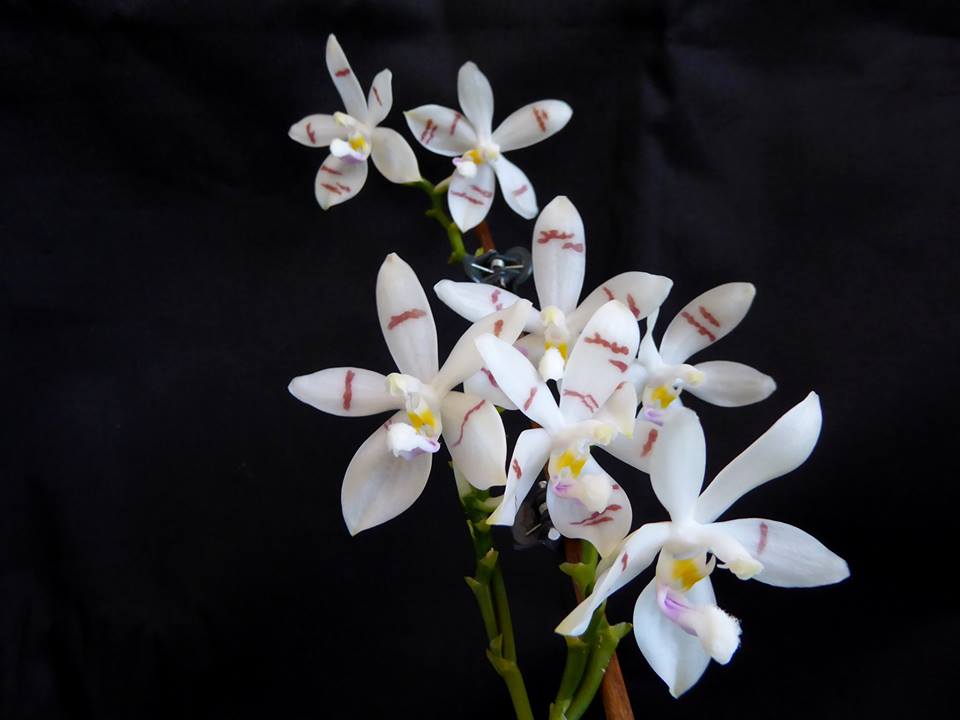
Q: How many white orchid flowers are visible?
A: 7